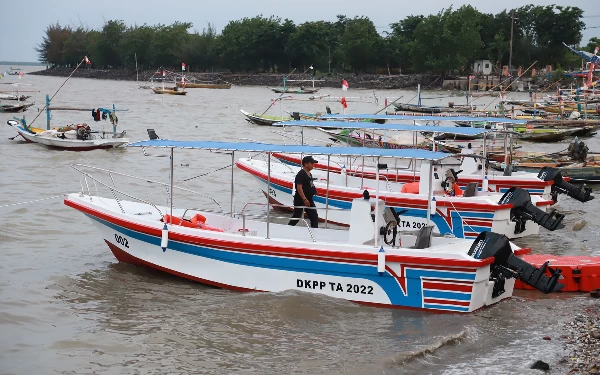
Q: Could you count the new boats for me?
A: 3